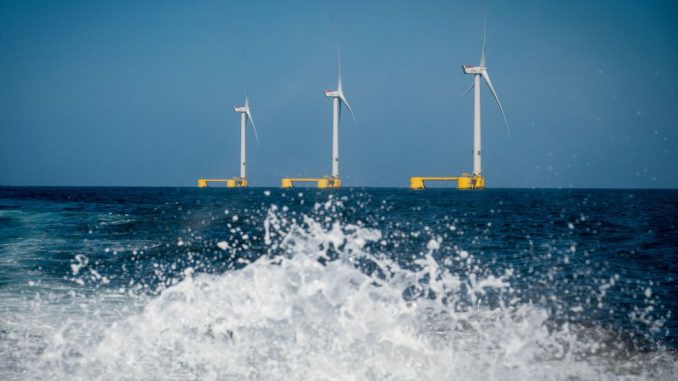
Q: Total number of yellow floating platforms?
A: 3